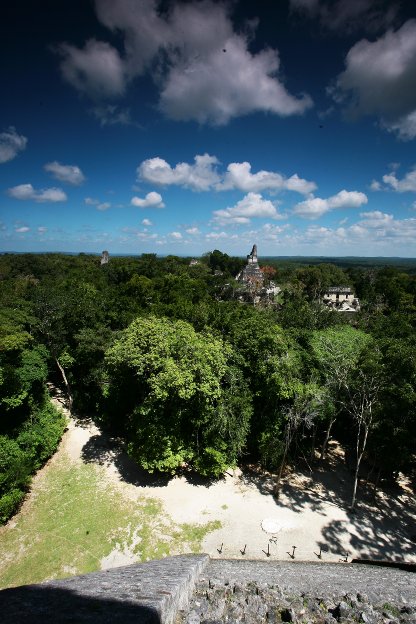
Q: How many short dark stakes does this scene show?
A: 6